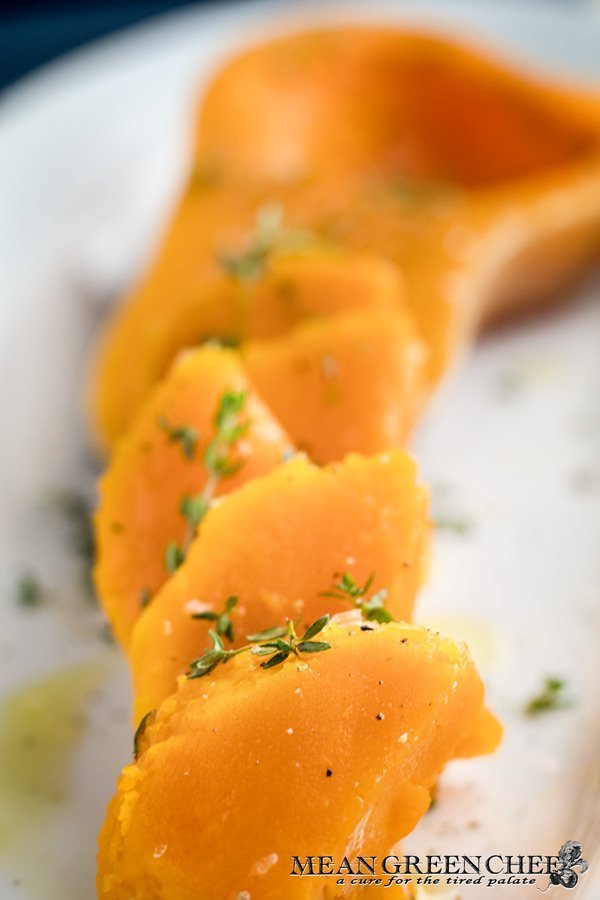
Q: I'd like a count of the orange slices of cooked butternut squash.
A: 5